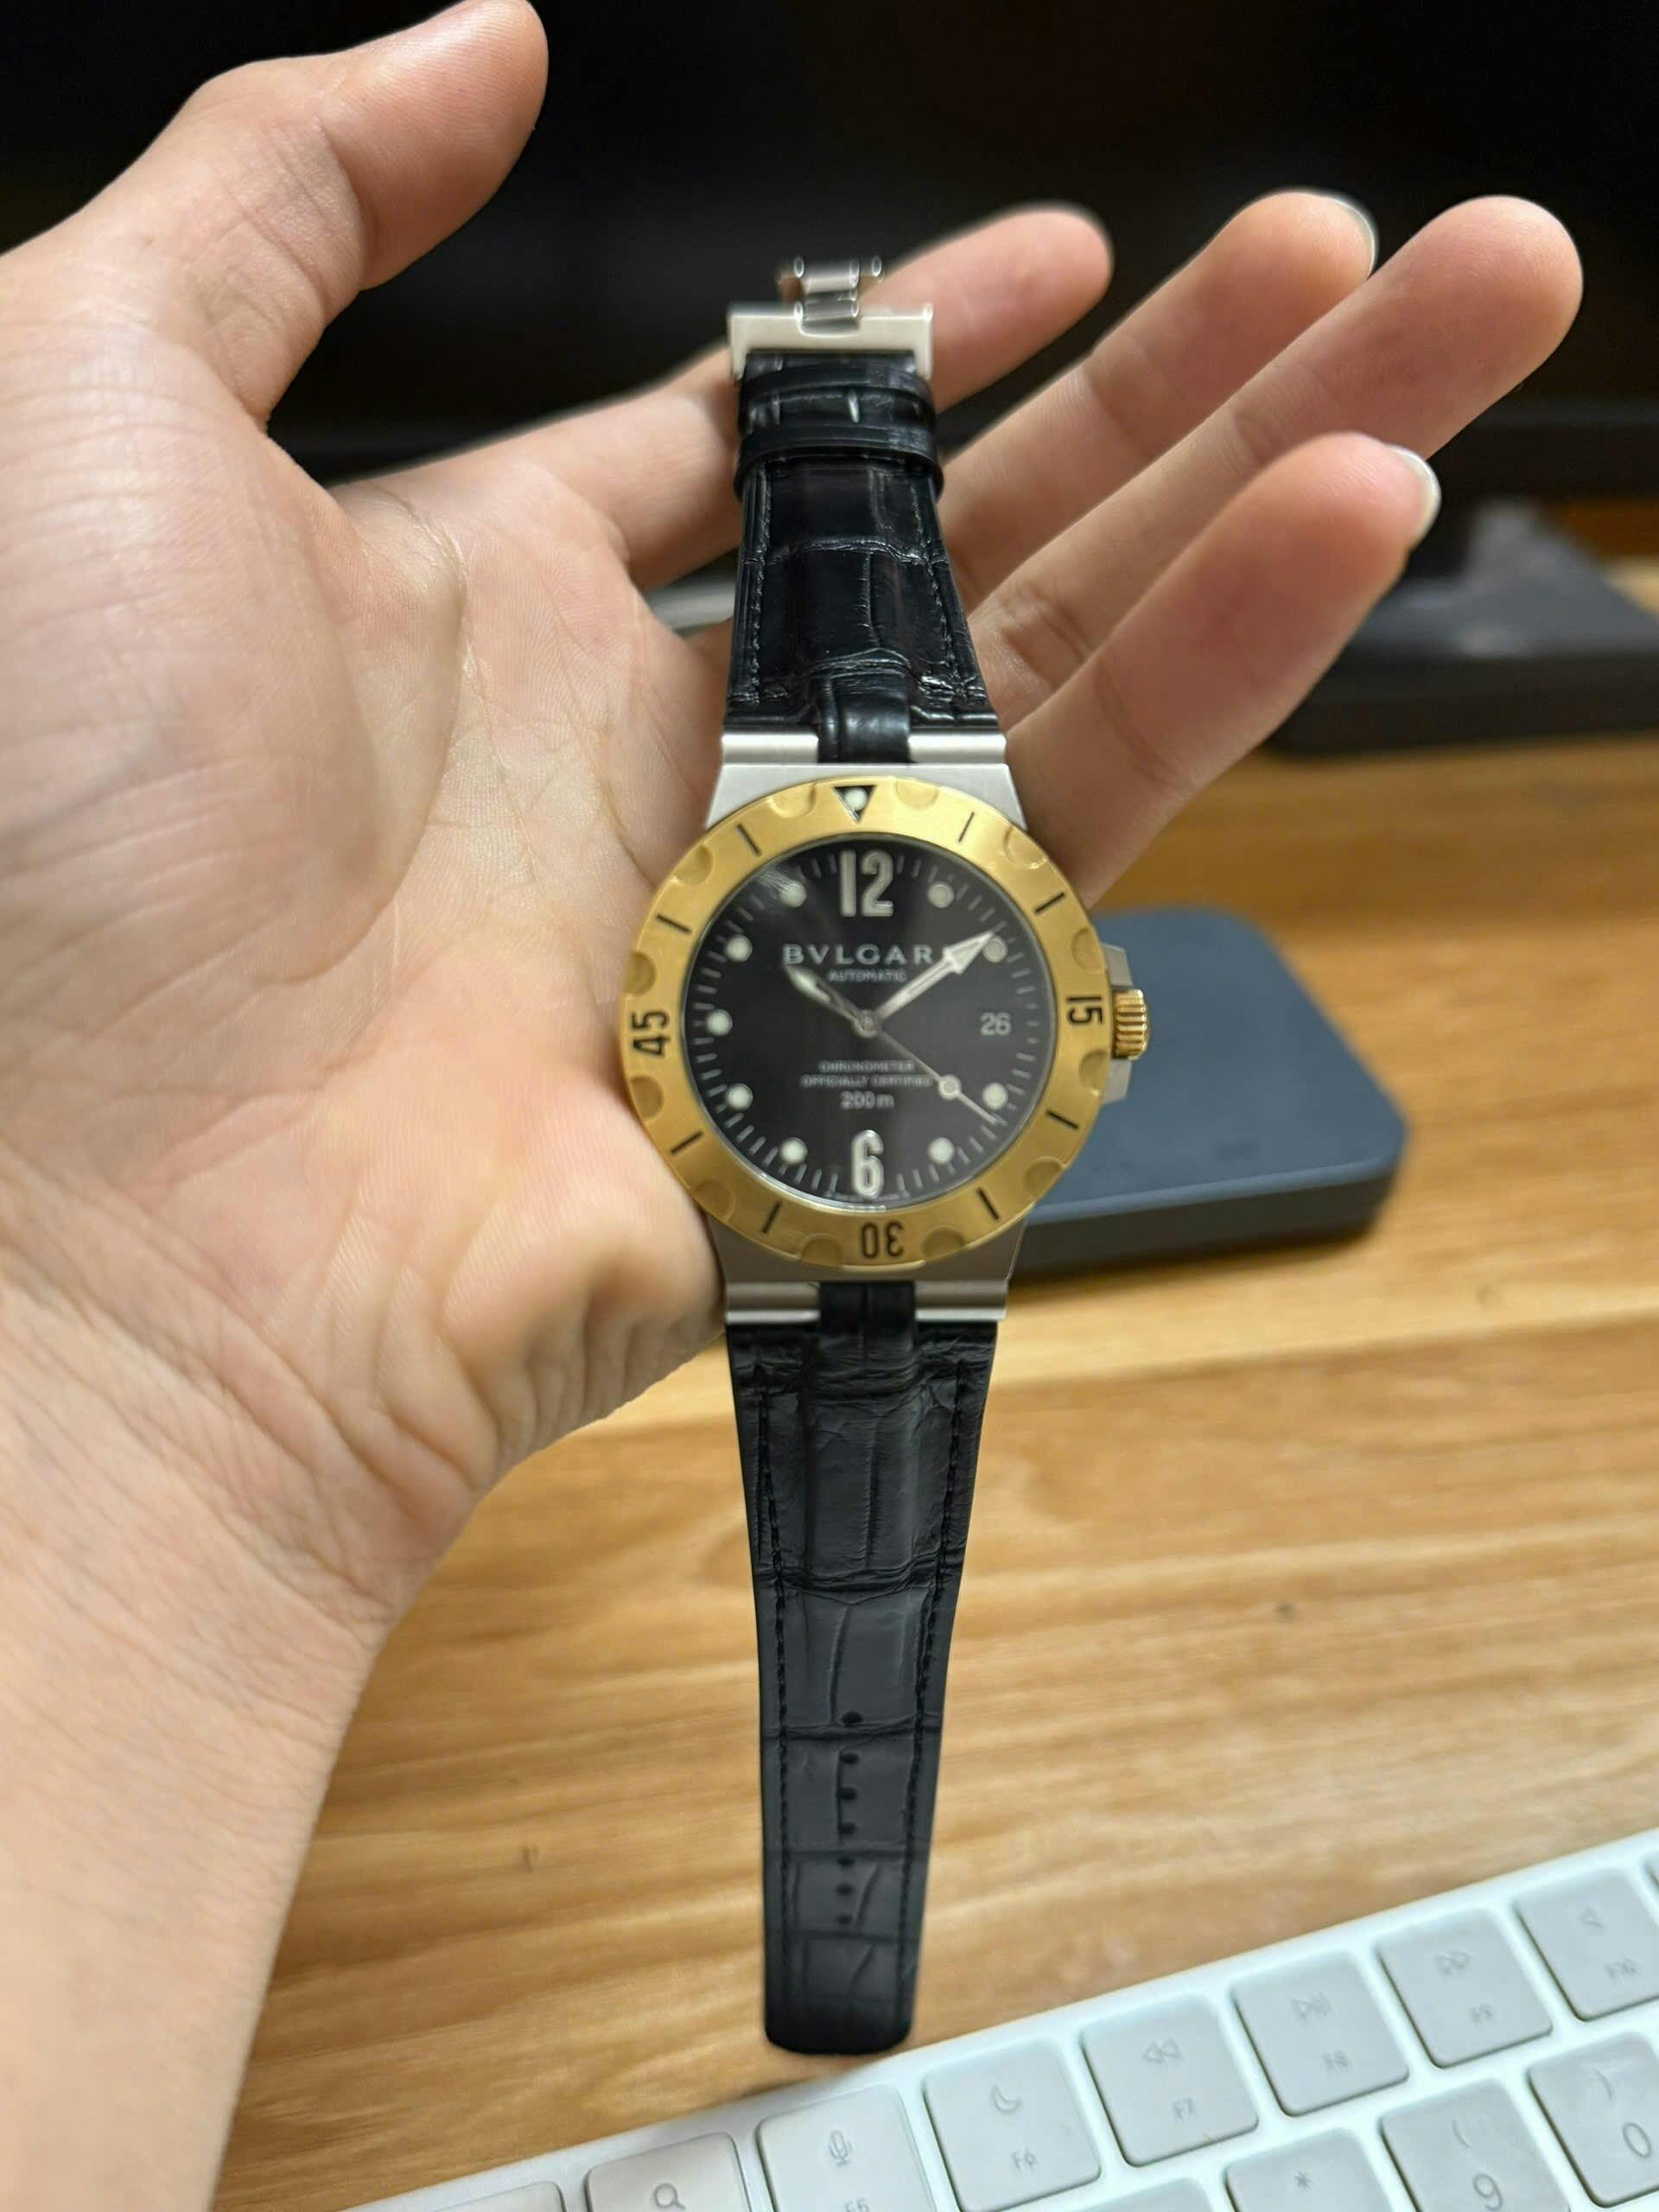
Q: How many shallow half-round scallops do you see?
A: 12